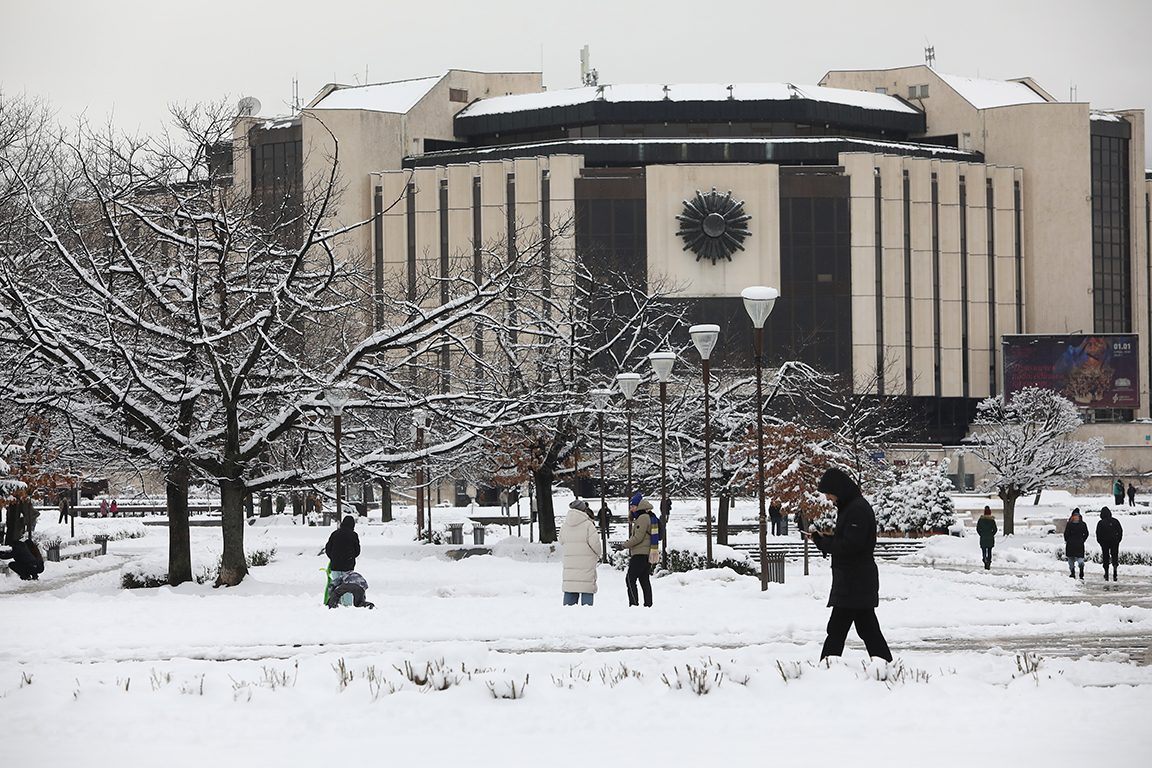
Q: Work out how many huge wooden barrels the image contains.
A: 0